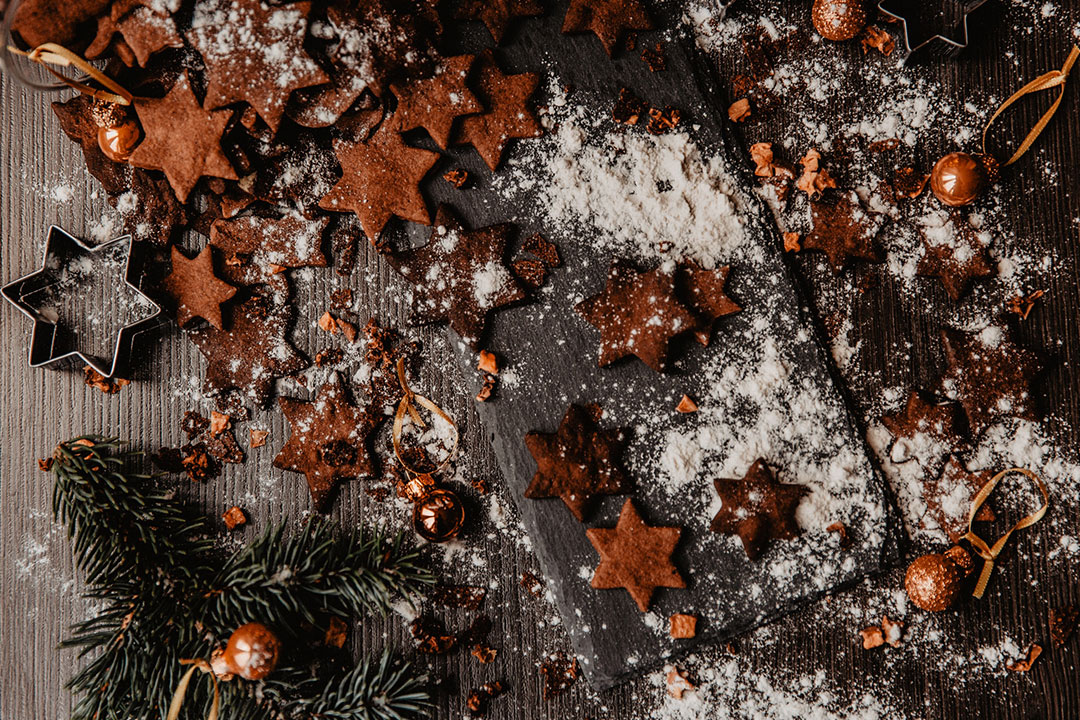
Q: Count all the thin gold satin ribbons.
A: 5